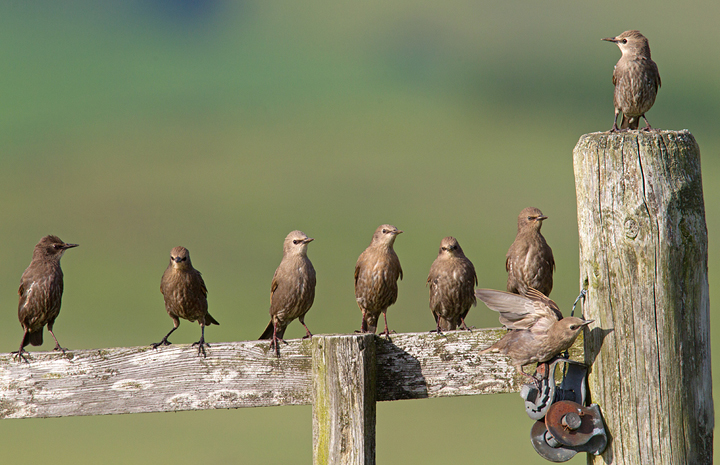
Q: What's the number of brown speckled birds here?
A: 8